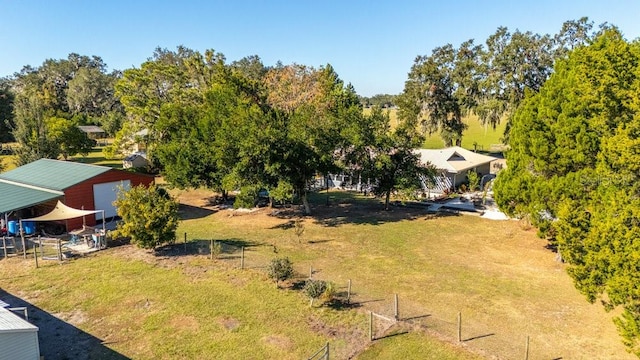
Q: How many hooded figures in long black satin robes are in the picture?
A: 0